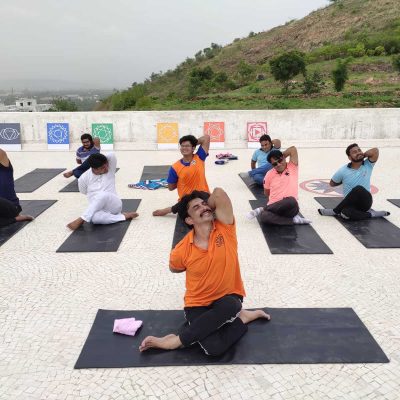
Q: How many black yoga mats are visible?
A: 11